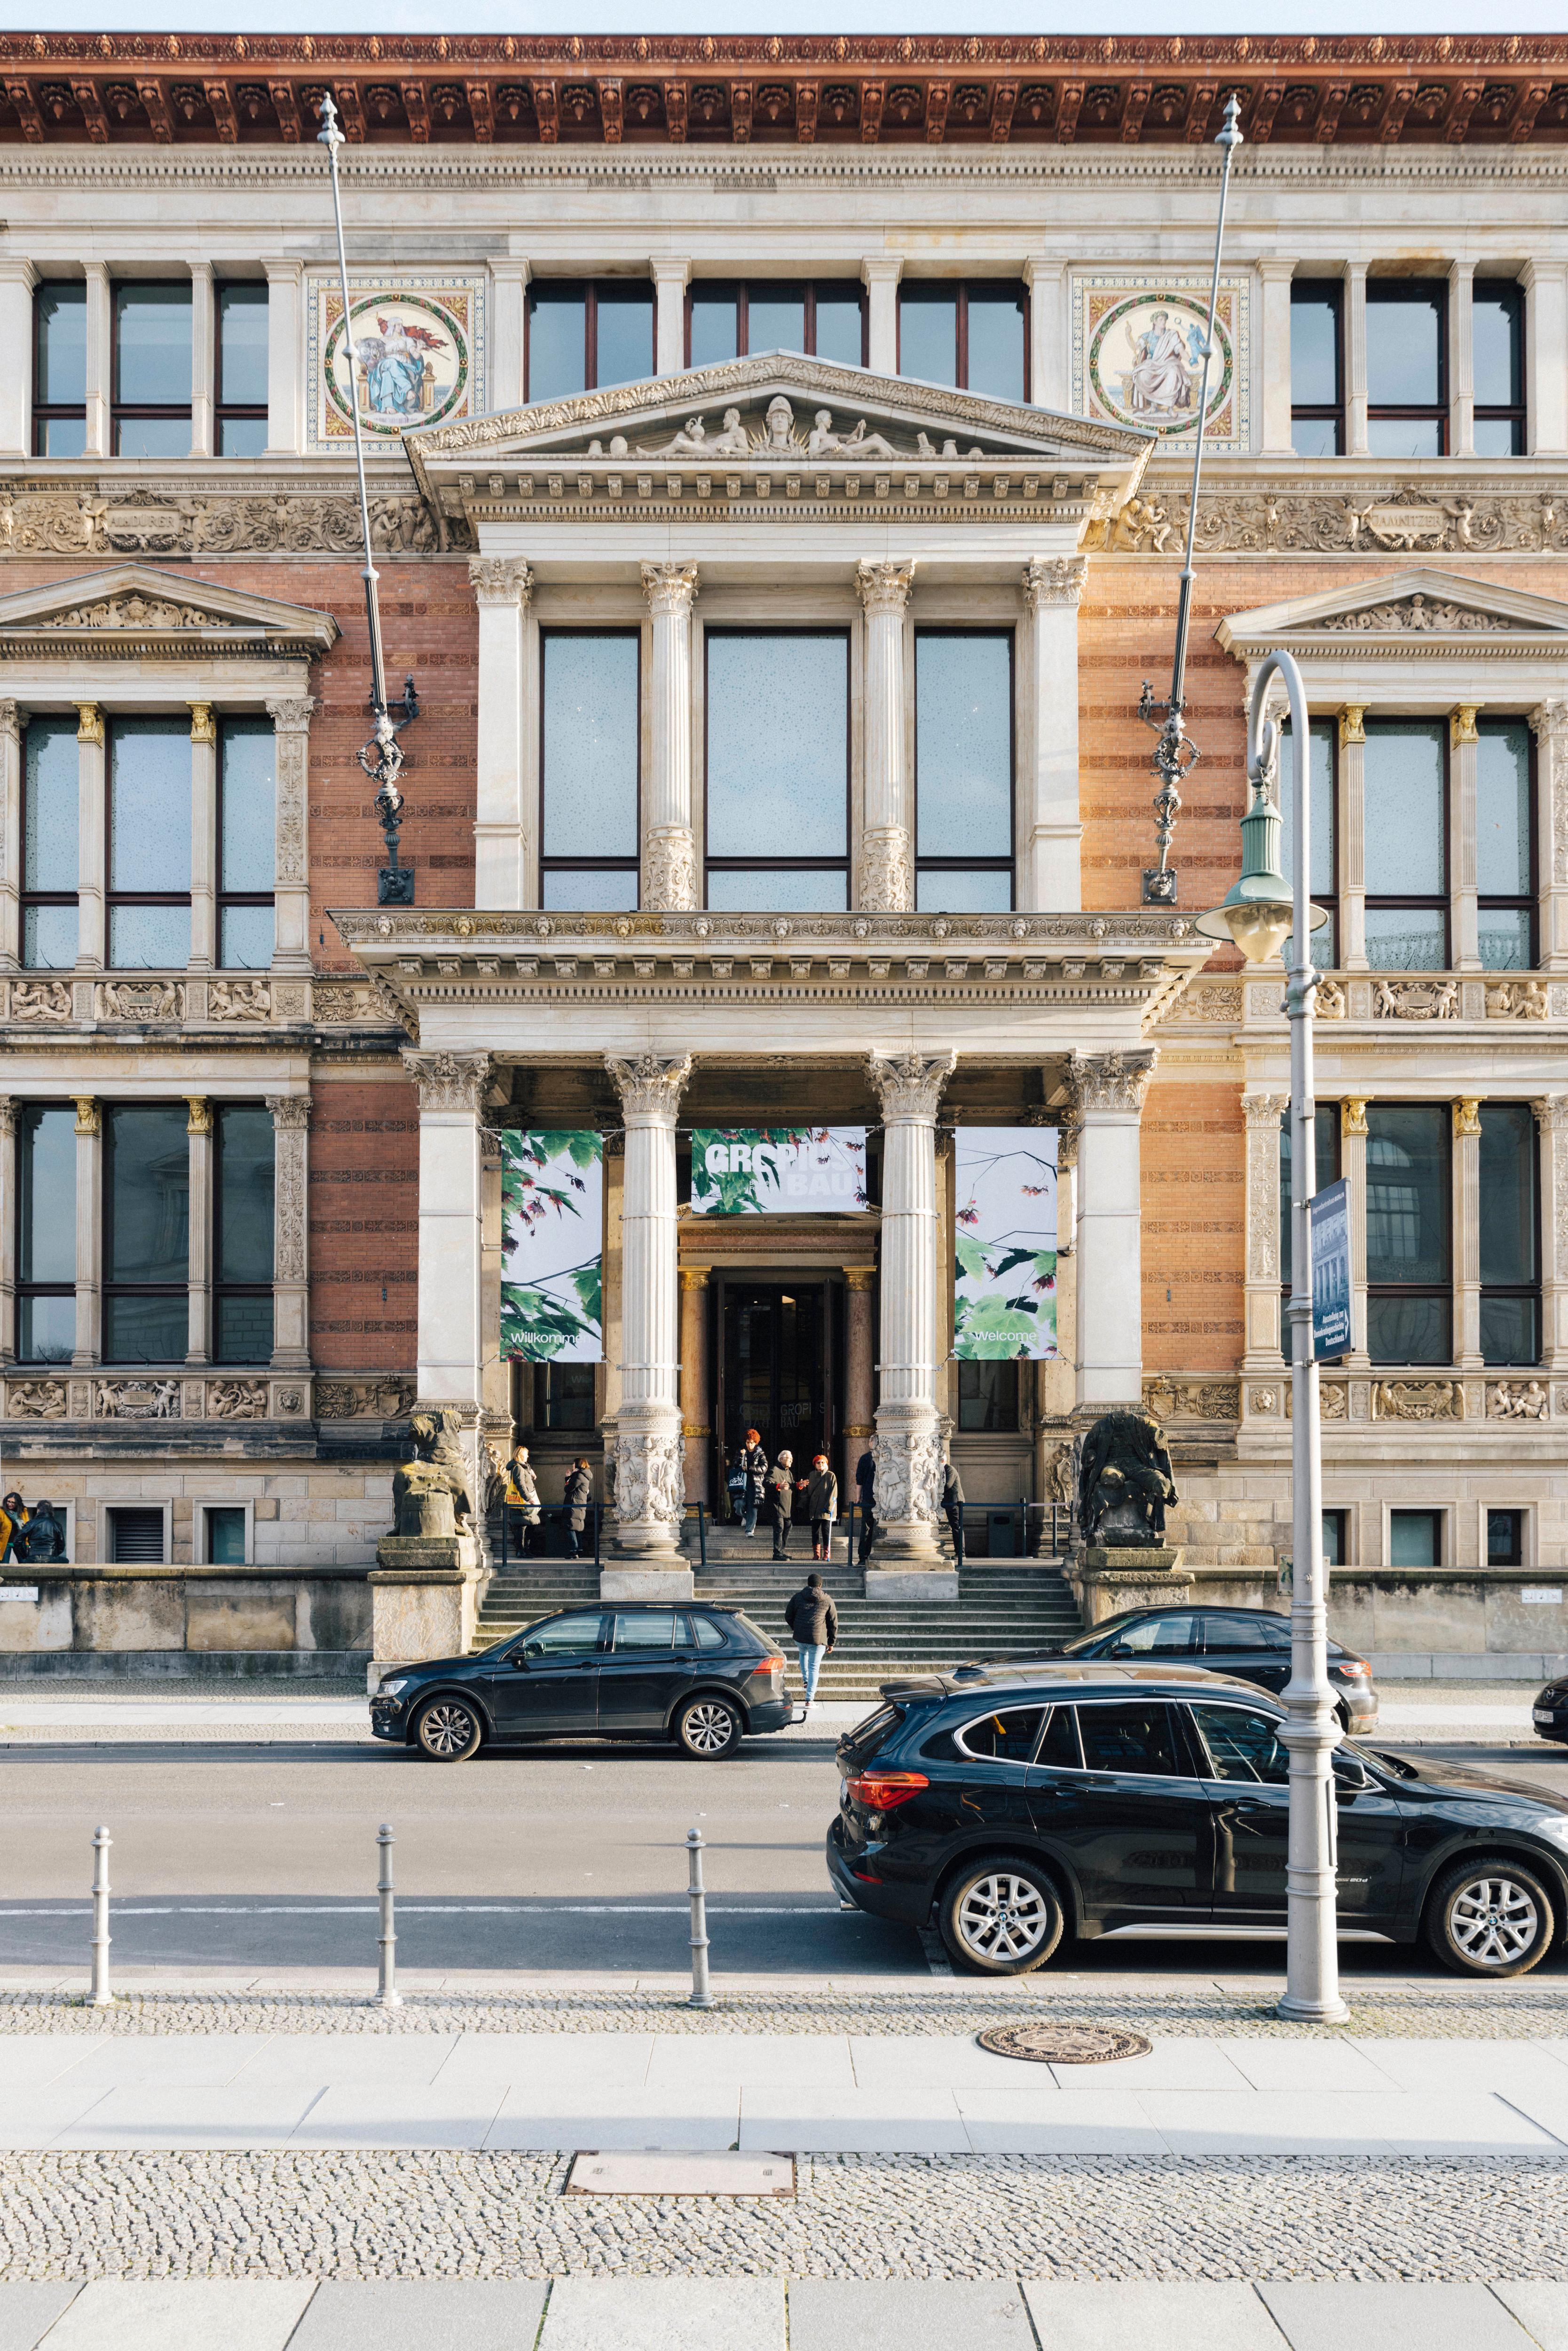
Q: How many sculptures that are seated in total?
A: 2